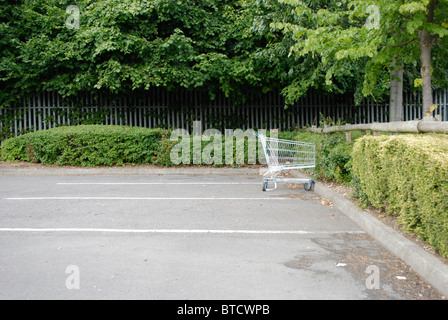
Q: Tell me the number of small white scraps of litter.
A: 2